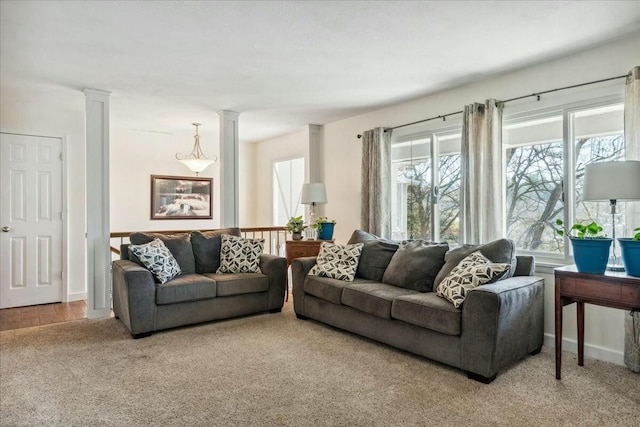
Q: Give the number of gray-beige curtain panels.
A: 3